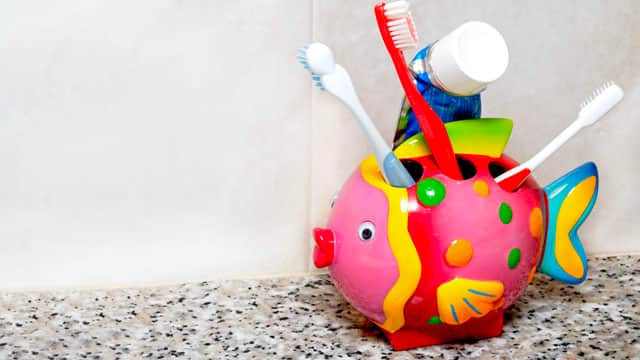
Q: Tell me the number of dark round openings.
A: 3